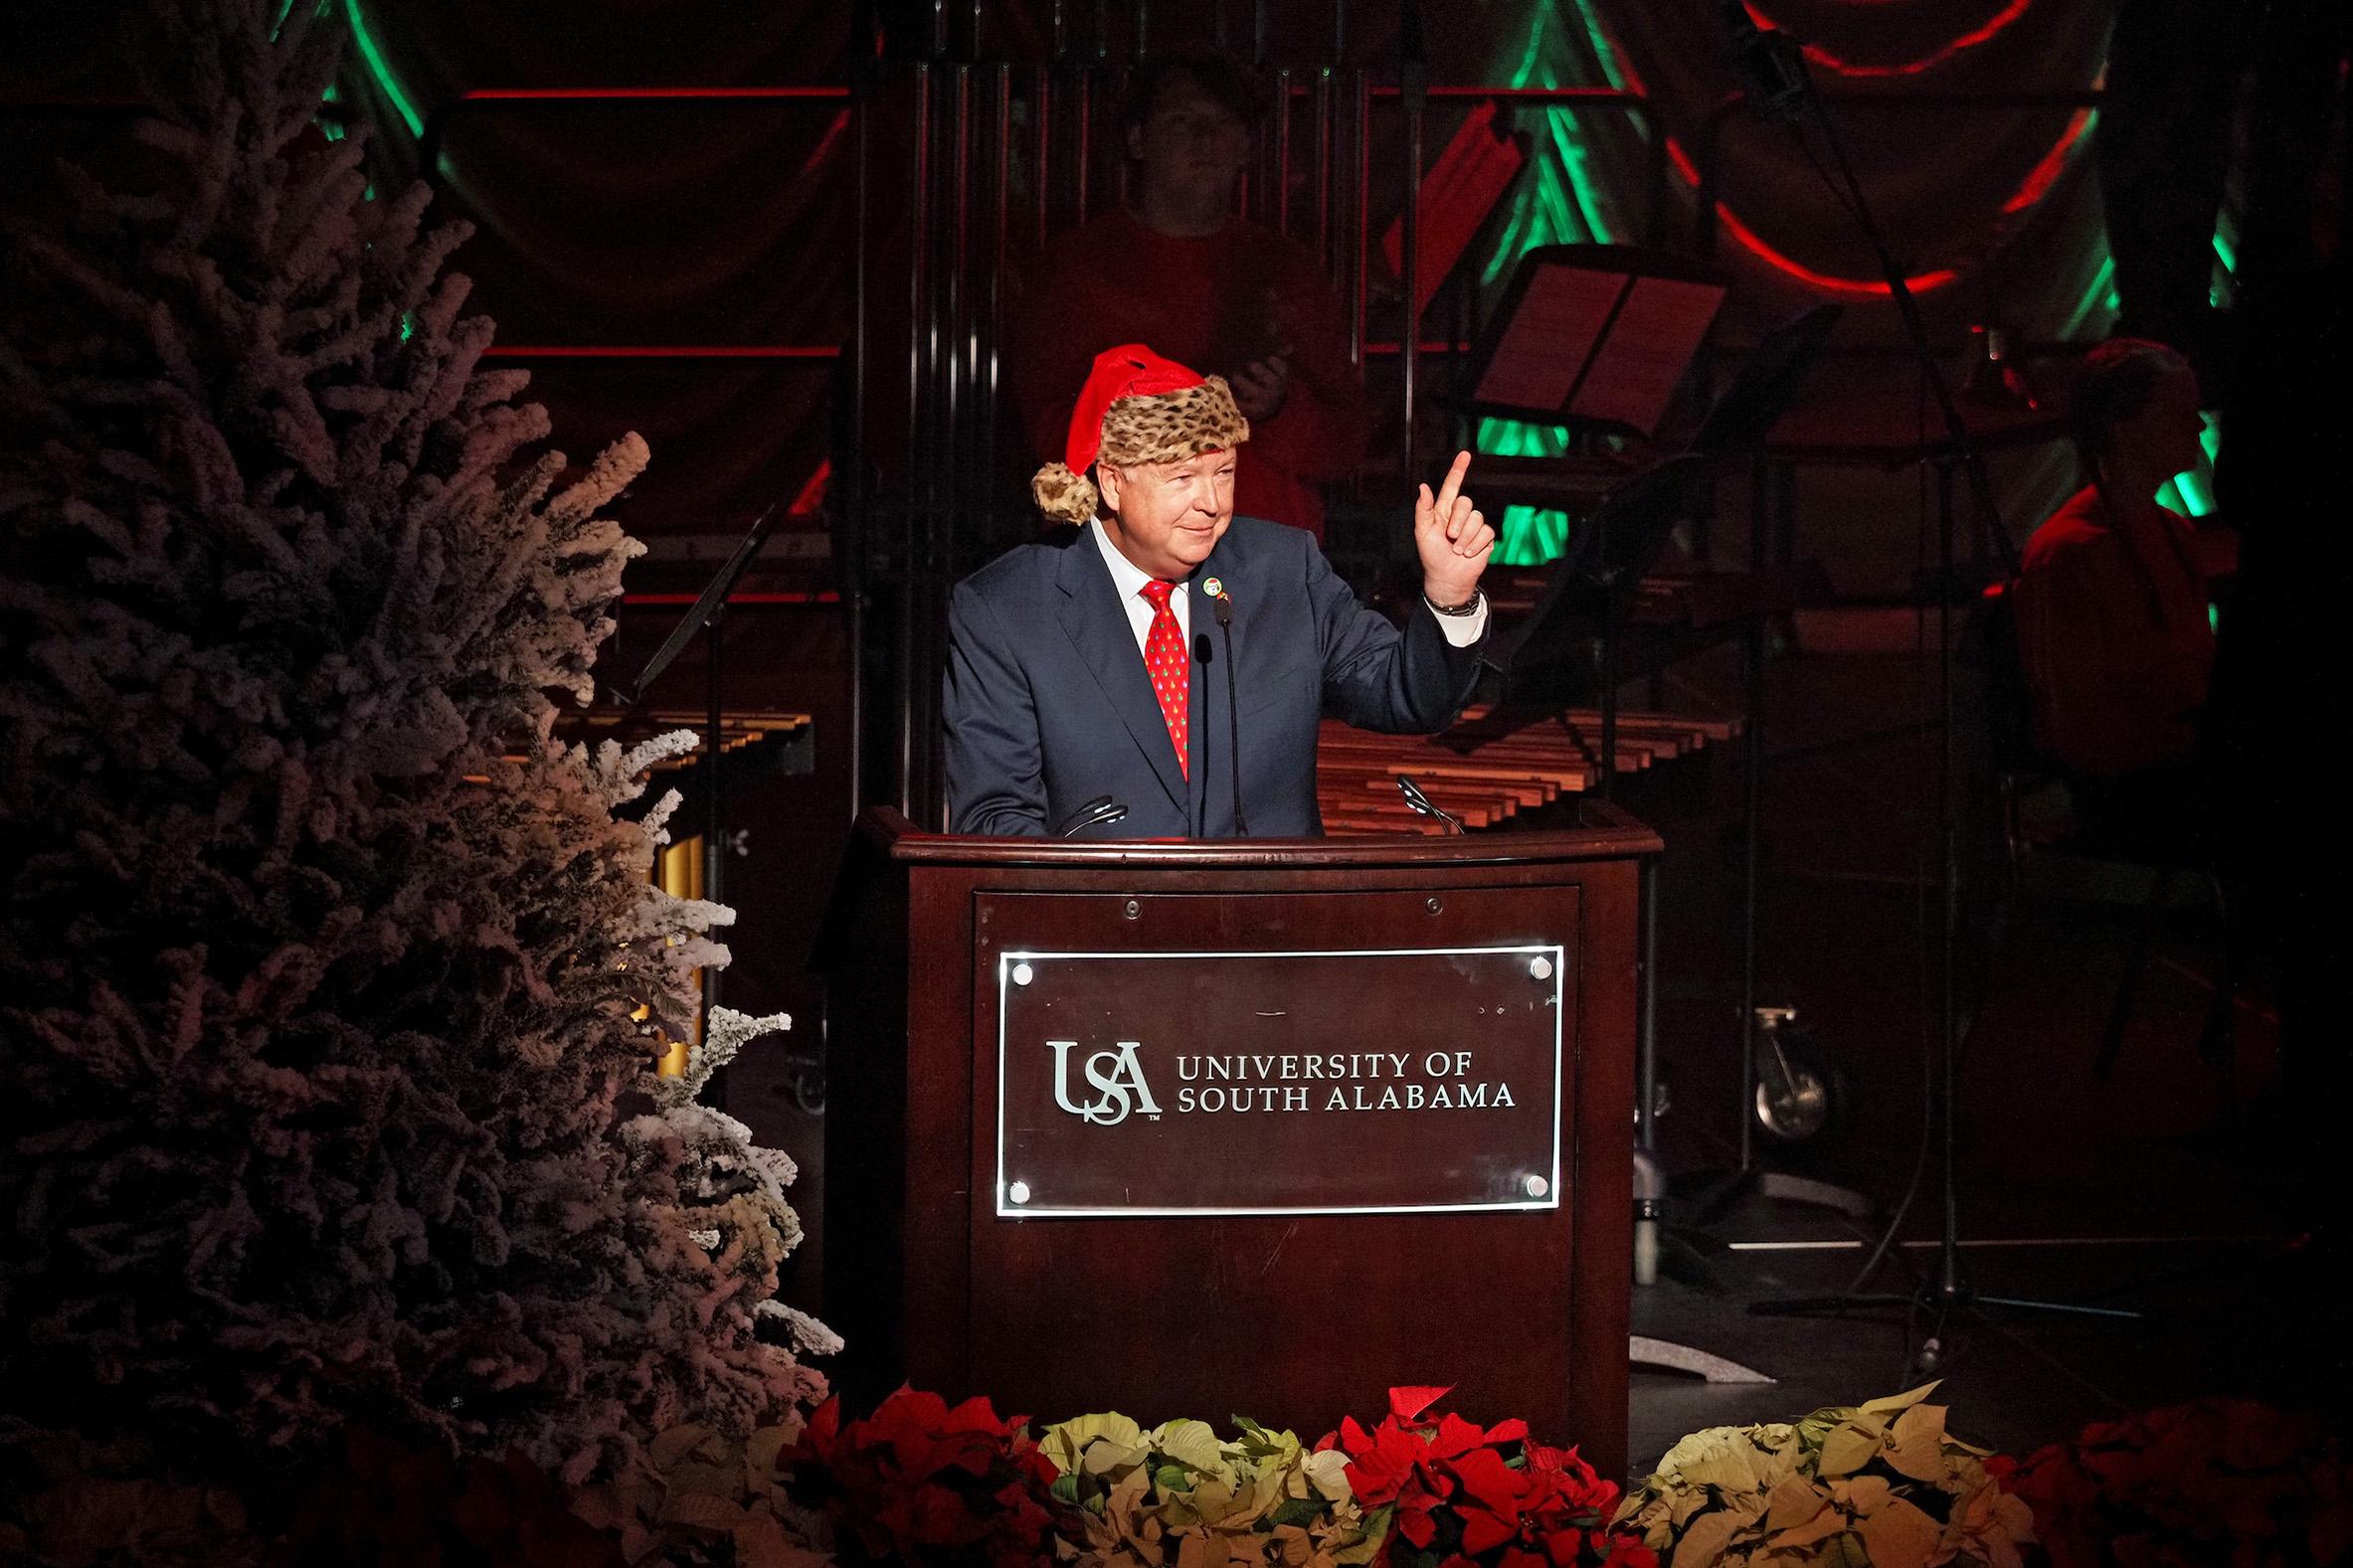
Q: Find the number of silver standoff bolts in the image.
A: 4